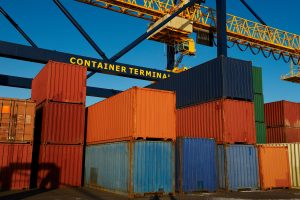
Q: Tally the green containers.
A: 3